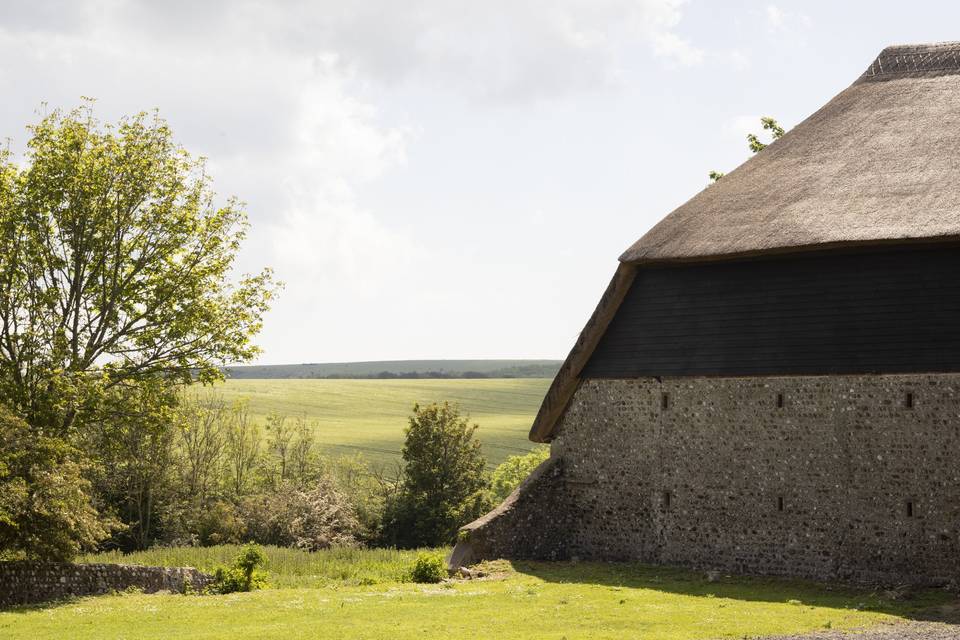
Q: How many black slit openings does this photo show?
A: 6